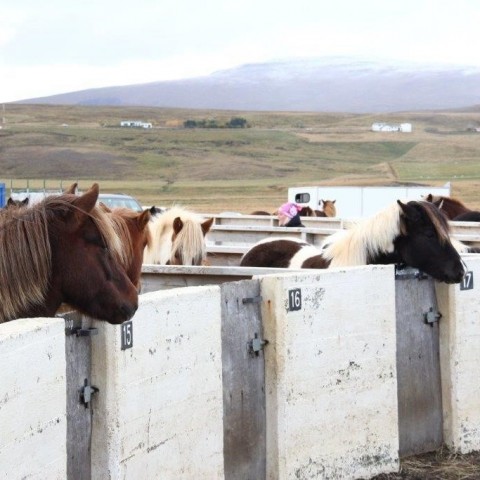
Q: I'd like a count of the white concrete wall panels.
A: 4